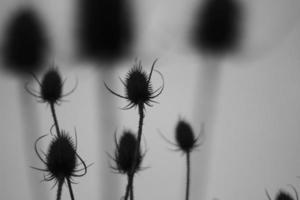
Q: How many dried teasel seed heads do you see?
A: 9